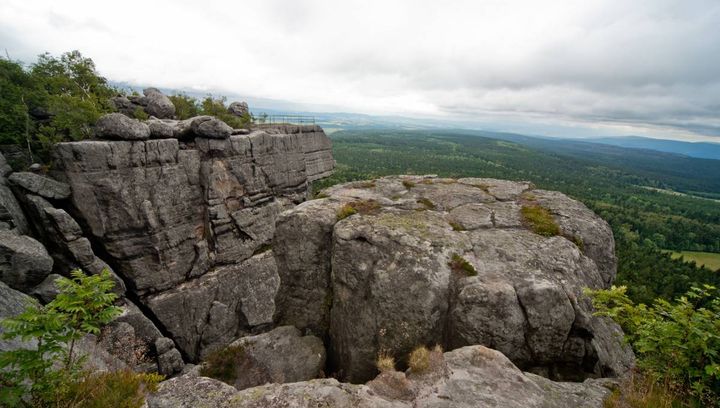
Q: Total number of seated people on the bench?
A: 0